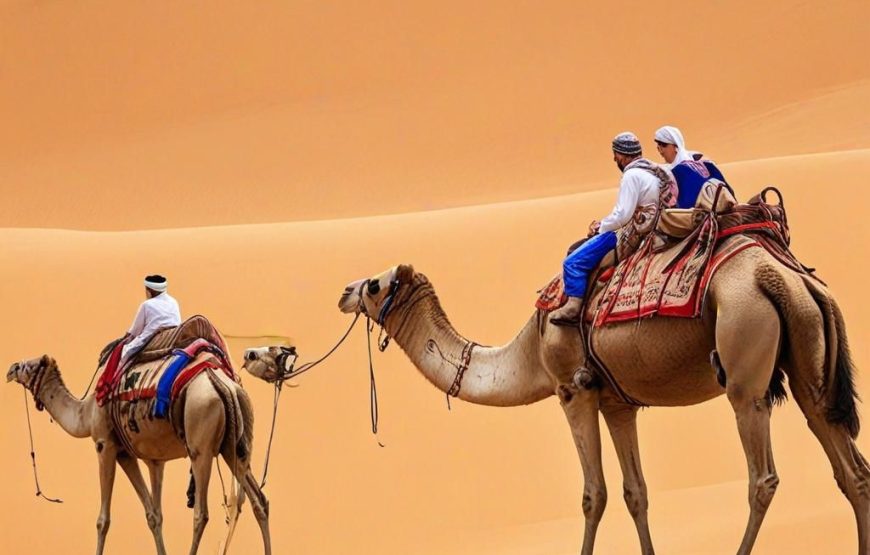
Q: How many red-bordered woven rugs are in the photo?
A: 2